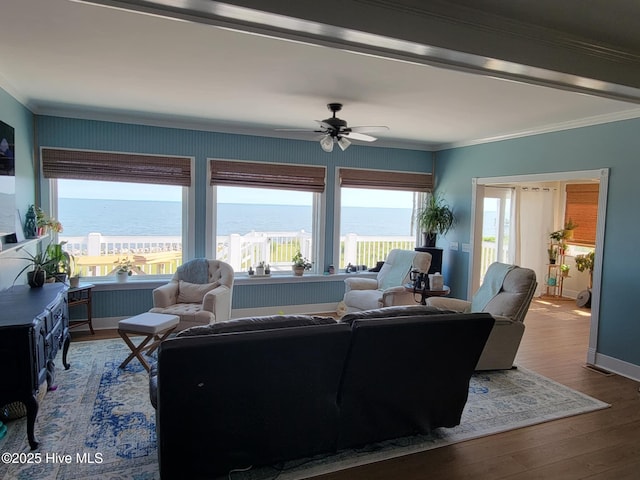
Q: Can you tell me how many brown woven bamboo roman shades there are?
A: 4